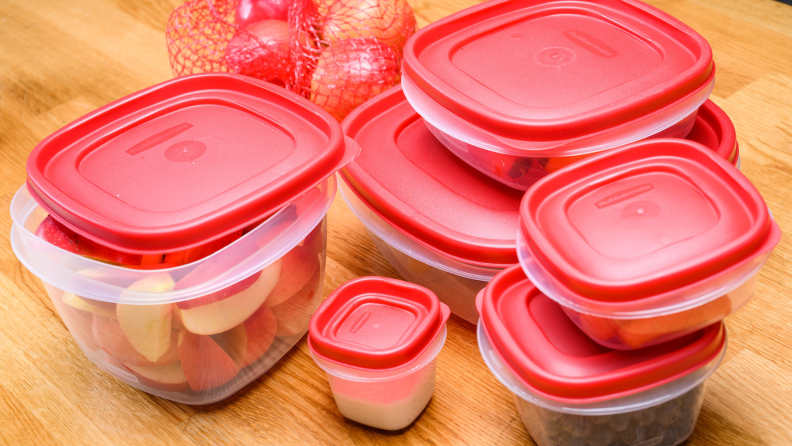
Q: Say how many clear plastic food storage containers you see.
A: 6